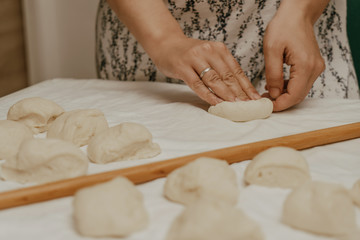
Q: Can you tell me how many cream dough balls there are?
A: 12